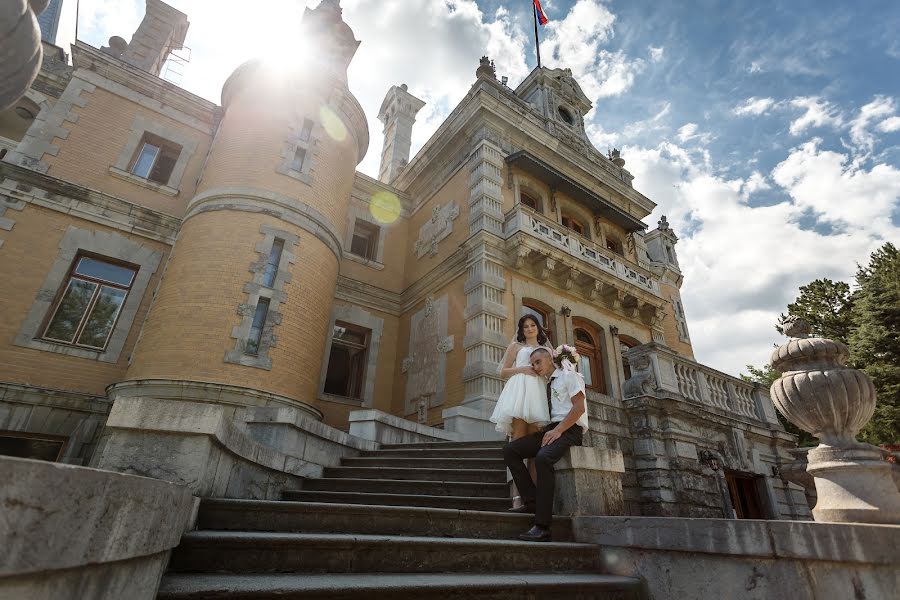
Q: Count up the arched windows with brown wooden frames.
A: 6